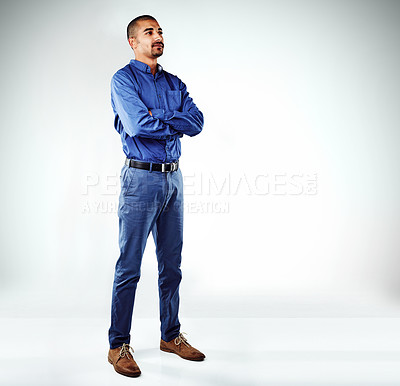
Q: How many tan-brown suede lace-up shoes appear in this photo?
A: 2